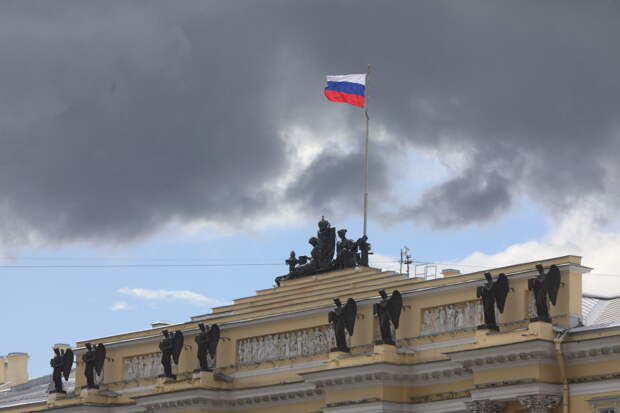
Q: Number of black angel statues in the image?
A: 8